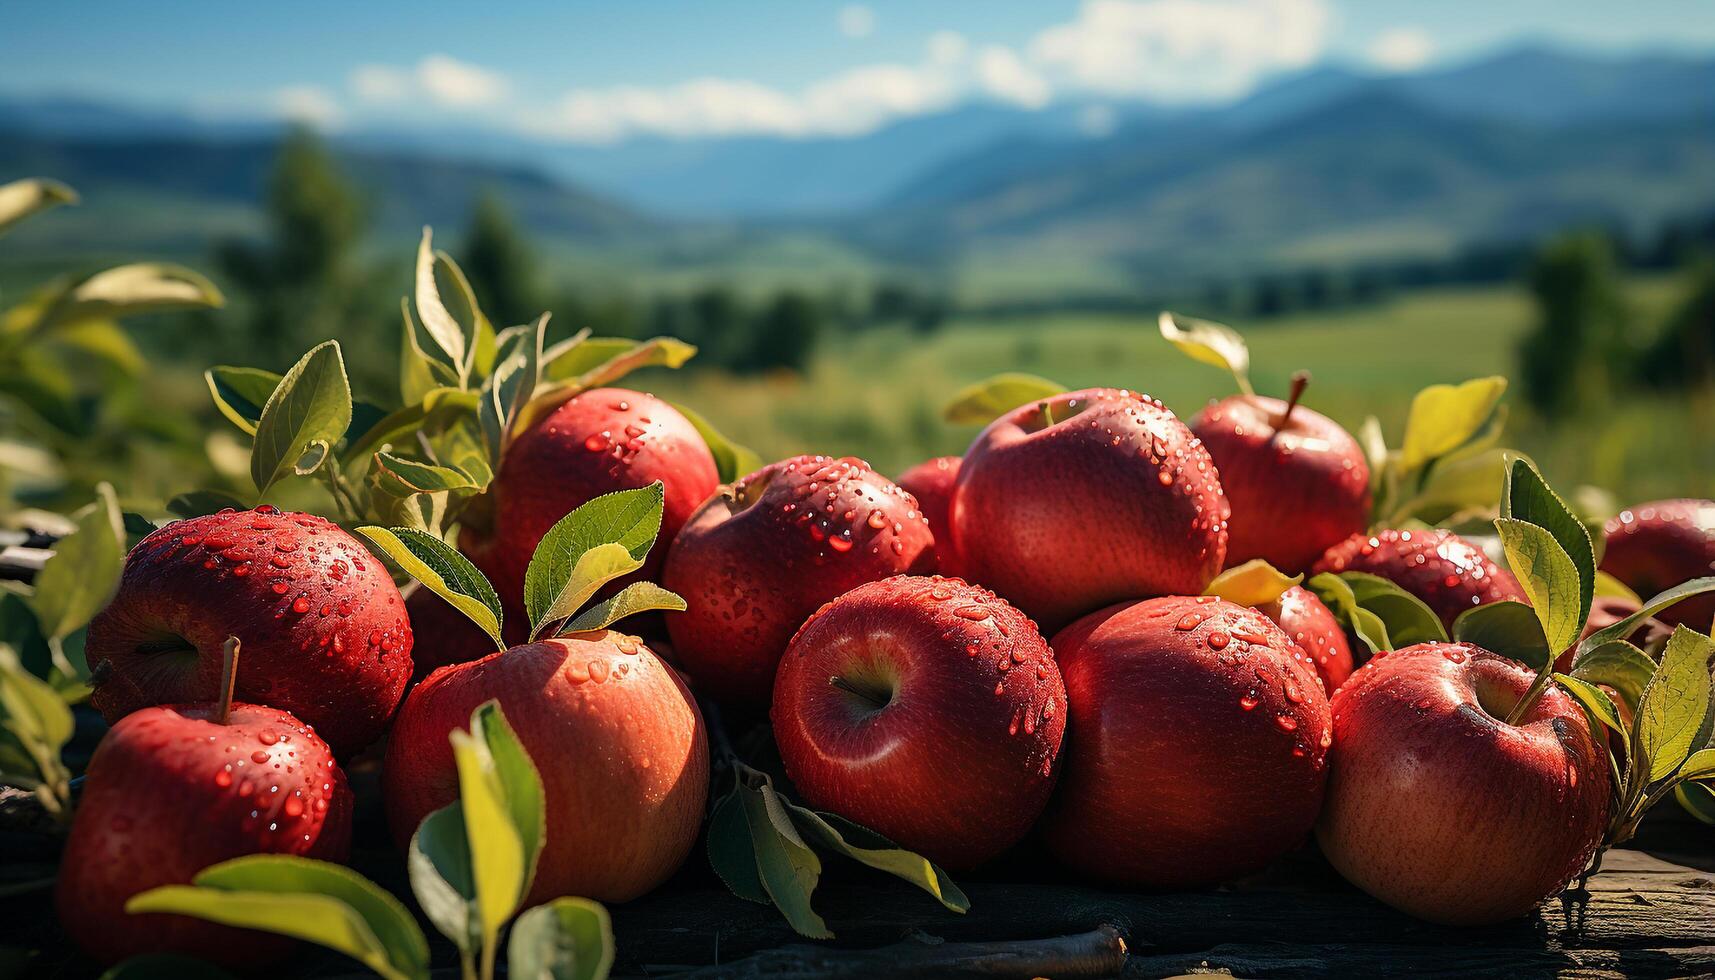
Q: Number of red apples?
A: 14